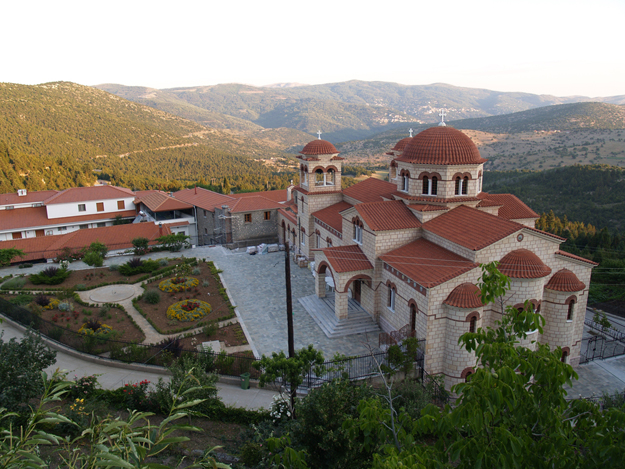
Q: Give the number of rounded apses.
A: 3